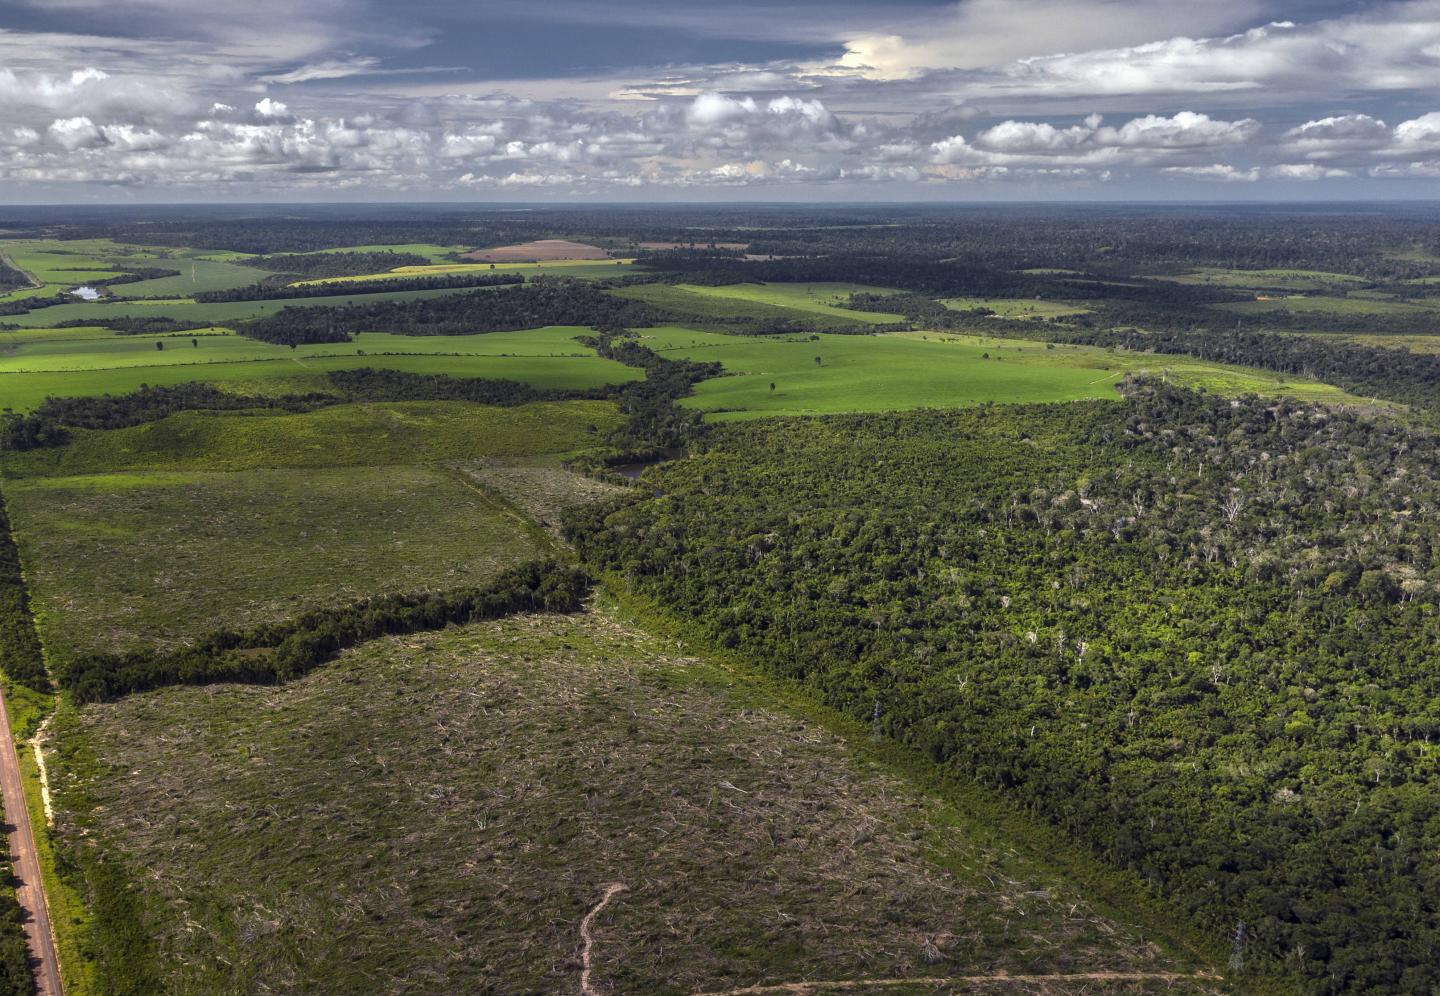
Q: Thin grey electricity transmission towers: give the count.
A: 2